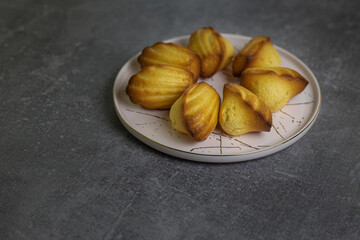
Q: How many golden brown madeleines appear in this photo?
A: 7